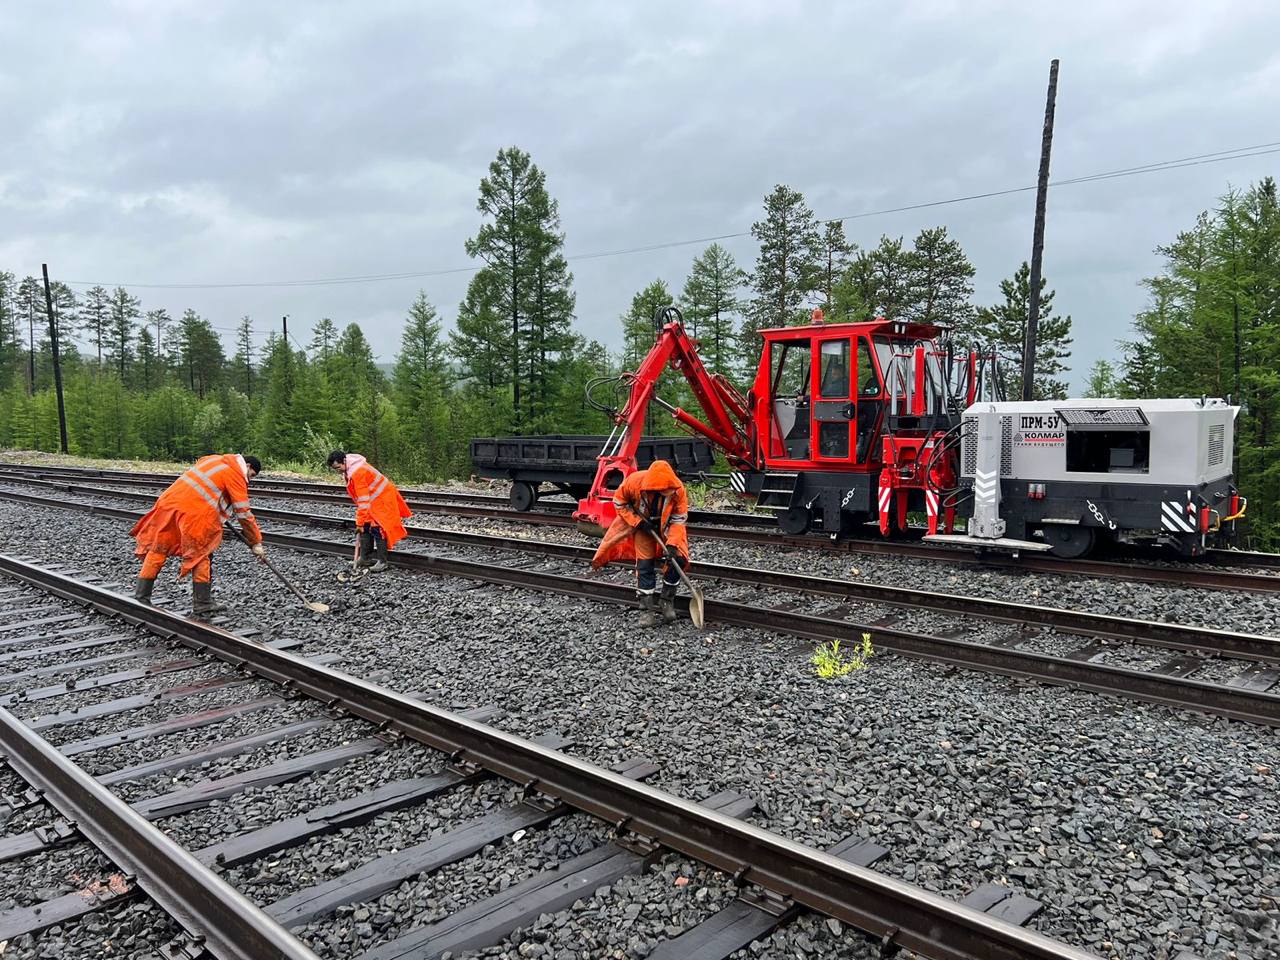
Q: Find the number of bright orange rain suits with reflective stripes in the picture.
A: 3